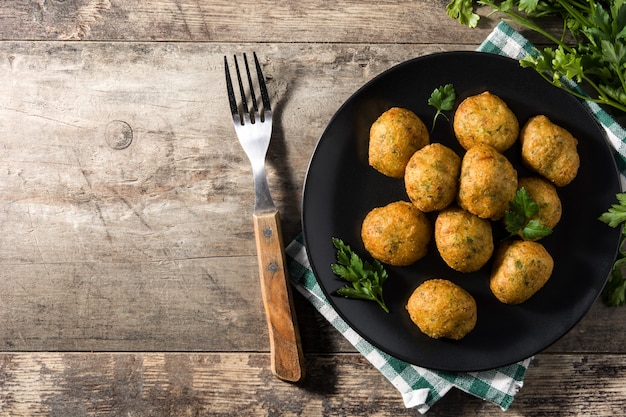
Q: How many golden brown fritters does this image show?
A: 10